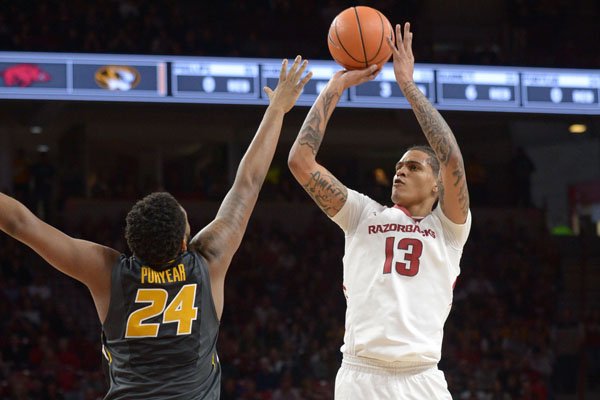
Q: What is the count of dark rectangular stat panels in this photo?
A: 5